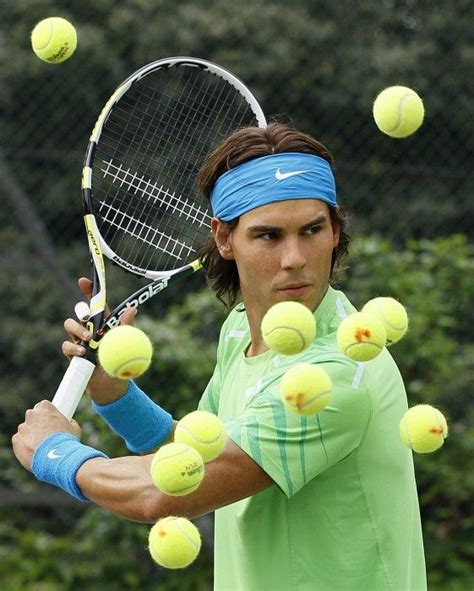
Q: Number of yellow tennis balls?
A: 11